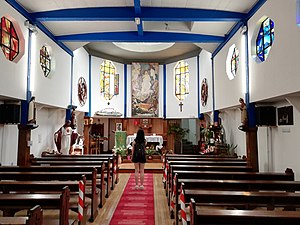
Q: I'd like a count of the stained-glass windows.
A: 8